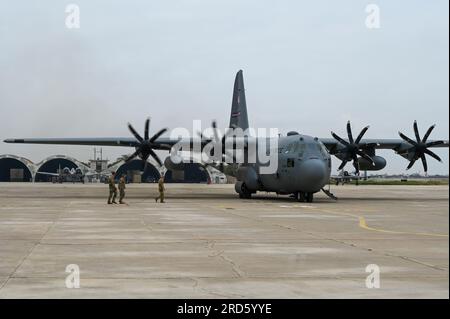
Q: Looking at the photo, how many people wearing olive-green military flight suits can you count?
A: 3